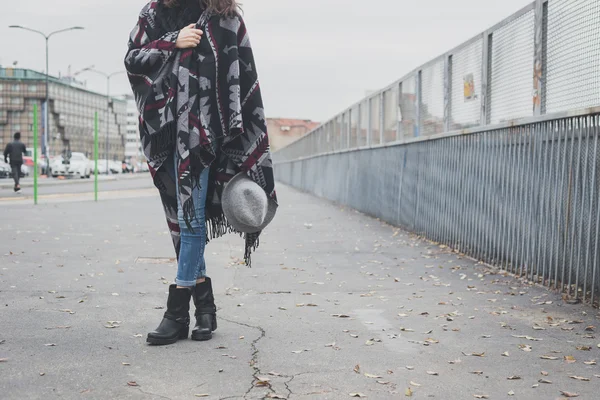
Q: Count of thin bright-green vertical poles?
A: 2